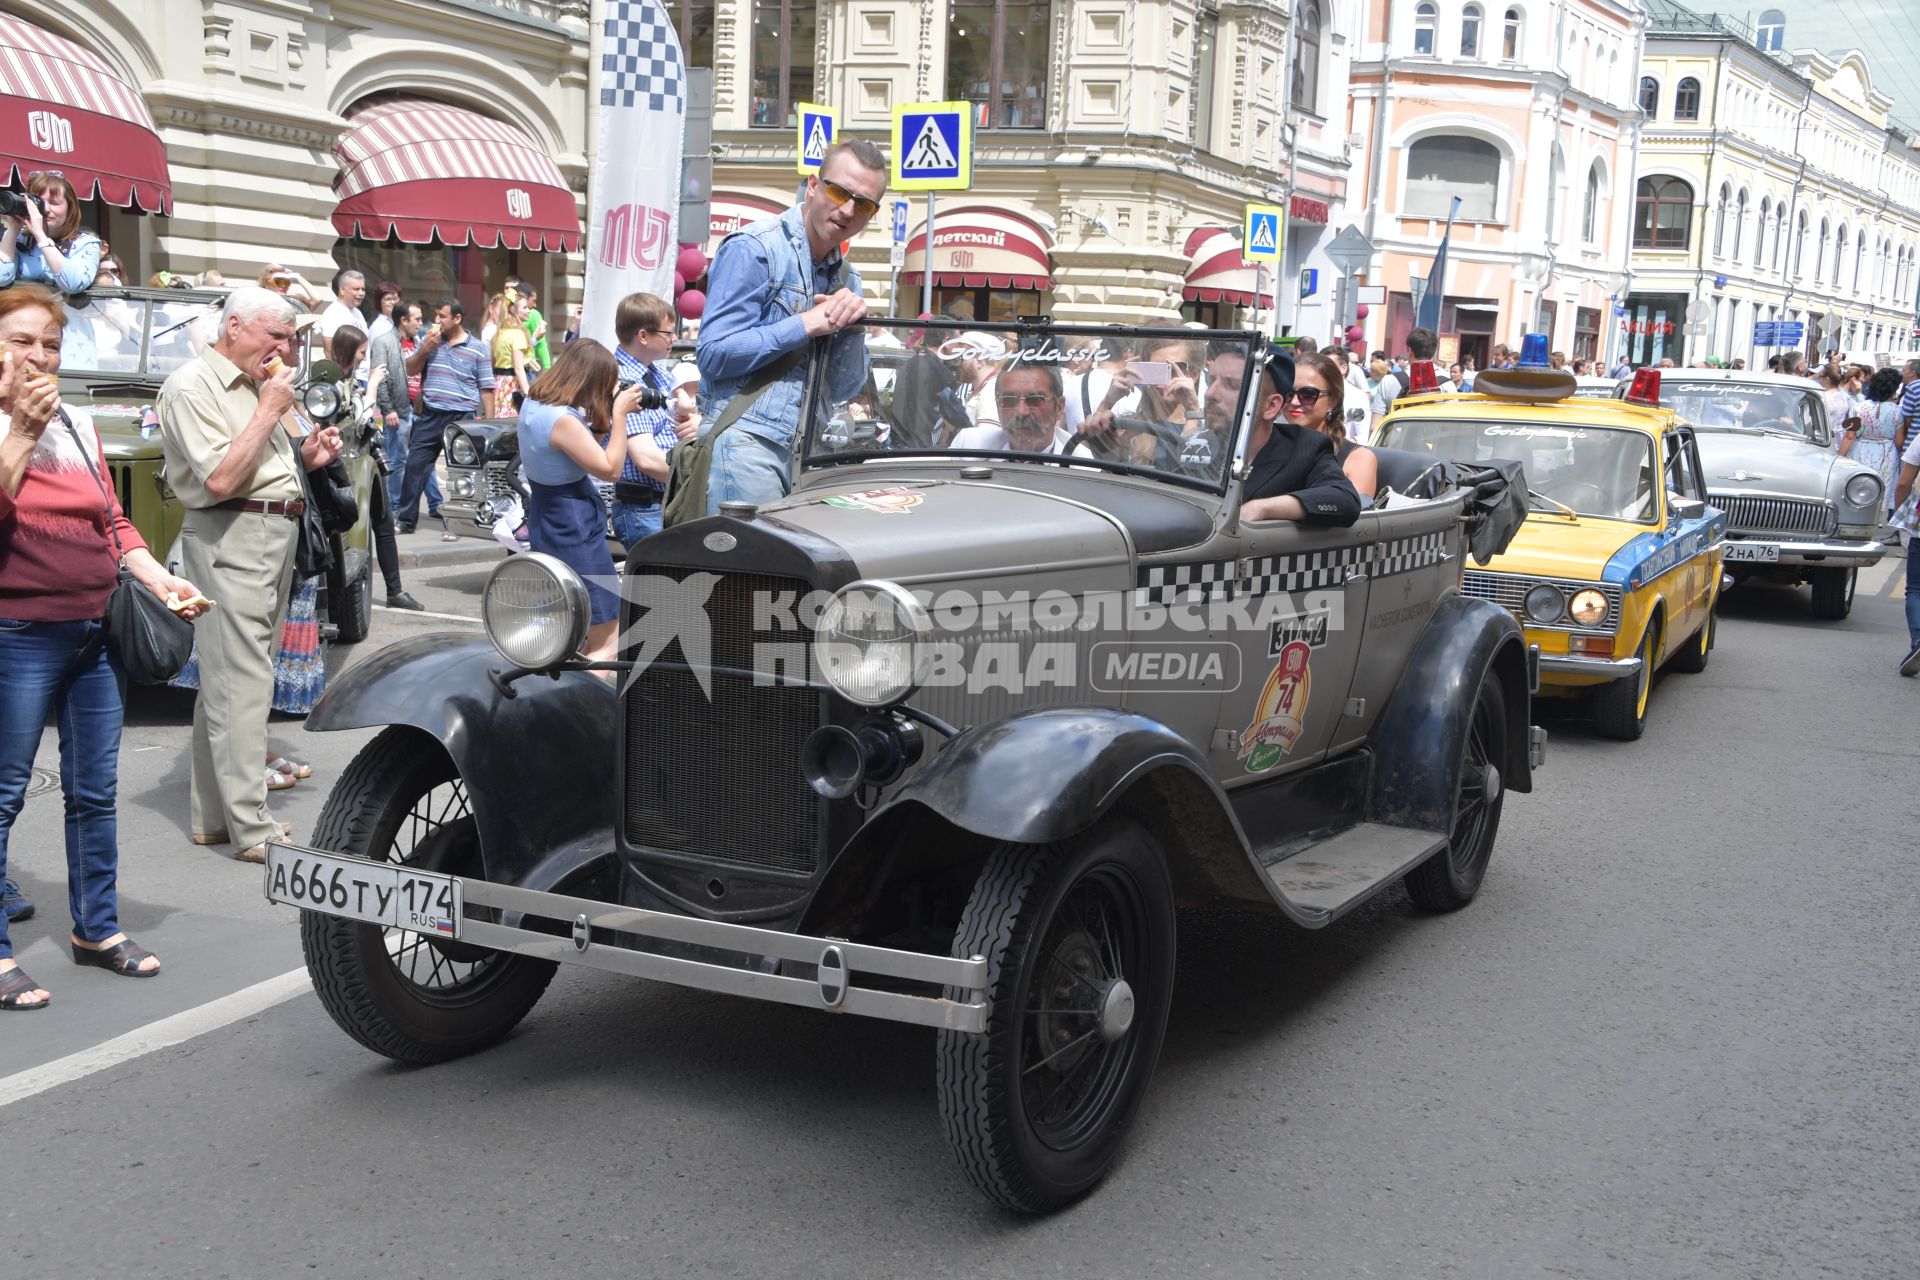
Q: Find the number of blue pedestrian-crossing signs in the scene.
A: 3